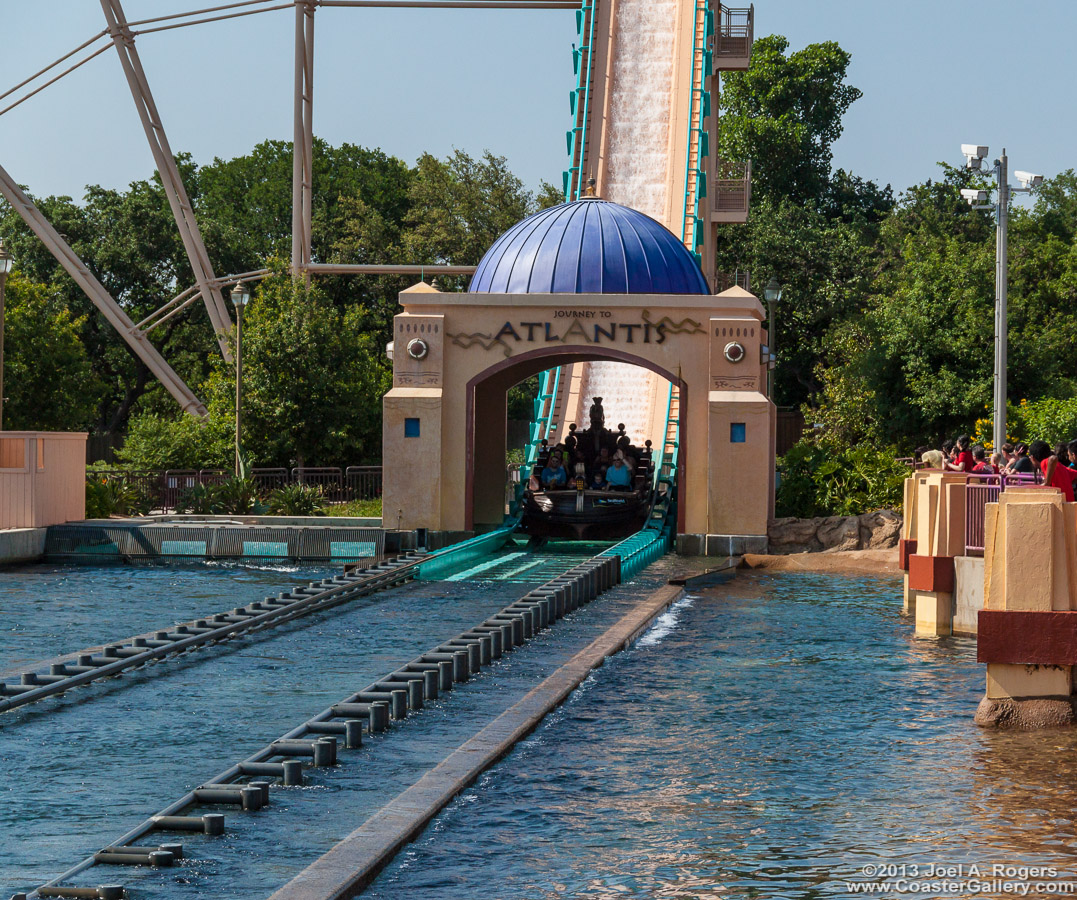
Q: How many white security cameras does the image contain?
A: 3